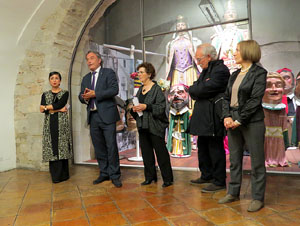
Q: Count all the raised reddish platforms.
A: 1